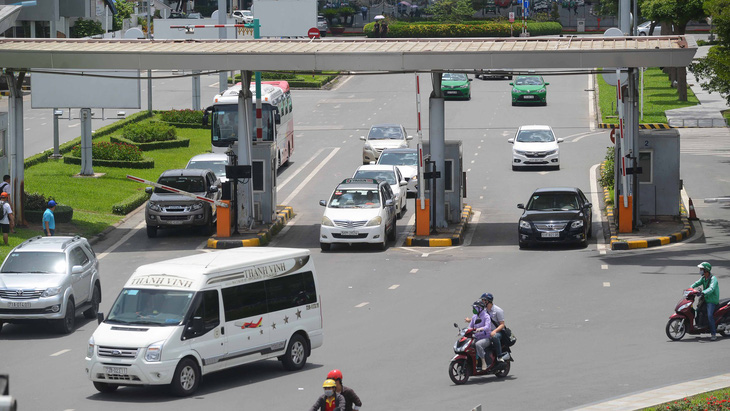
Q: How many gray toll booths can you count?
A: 3